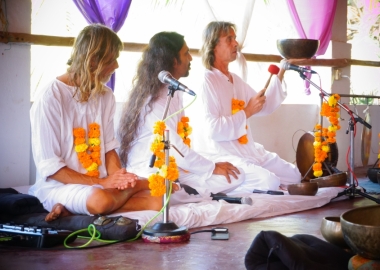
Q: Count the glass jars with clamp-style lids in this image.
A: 0